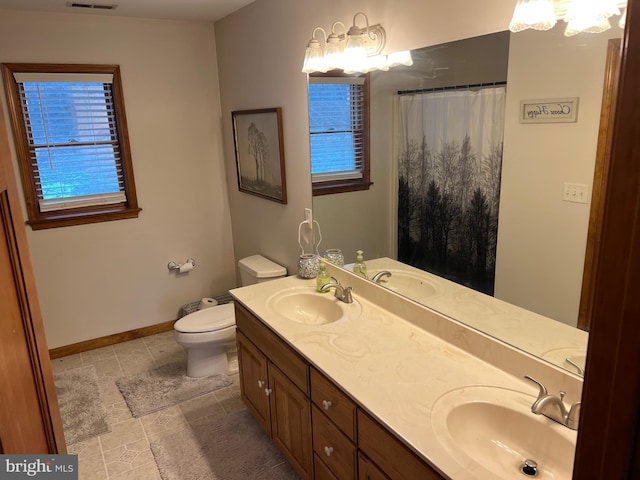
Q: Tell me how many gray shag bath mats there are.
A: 3